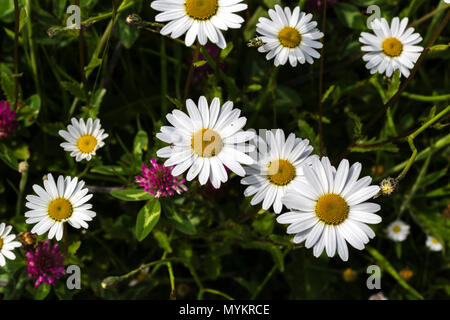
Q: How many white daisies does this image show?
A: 11